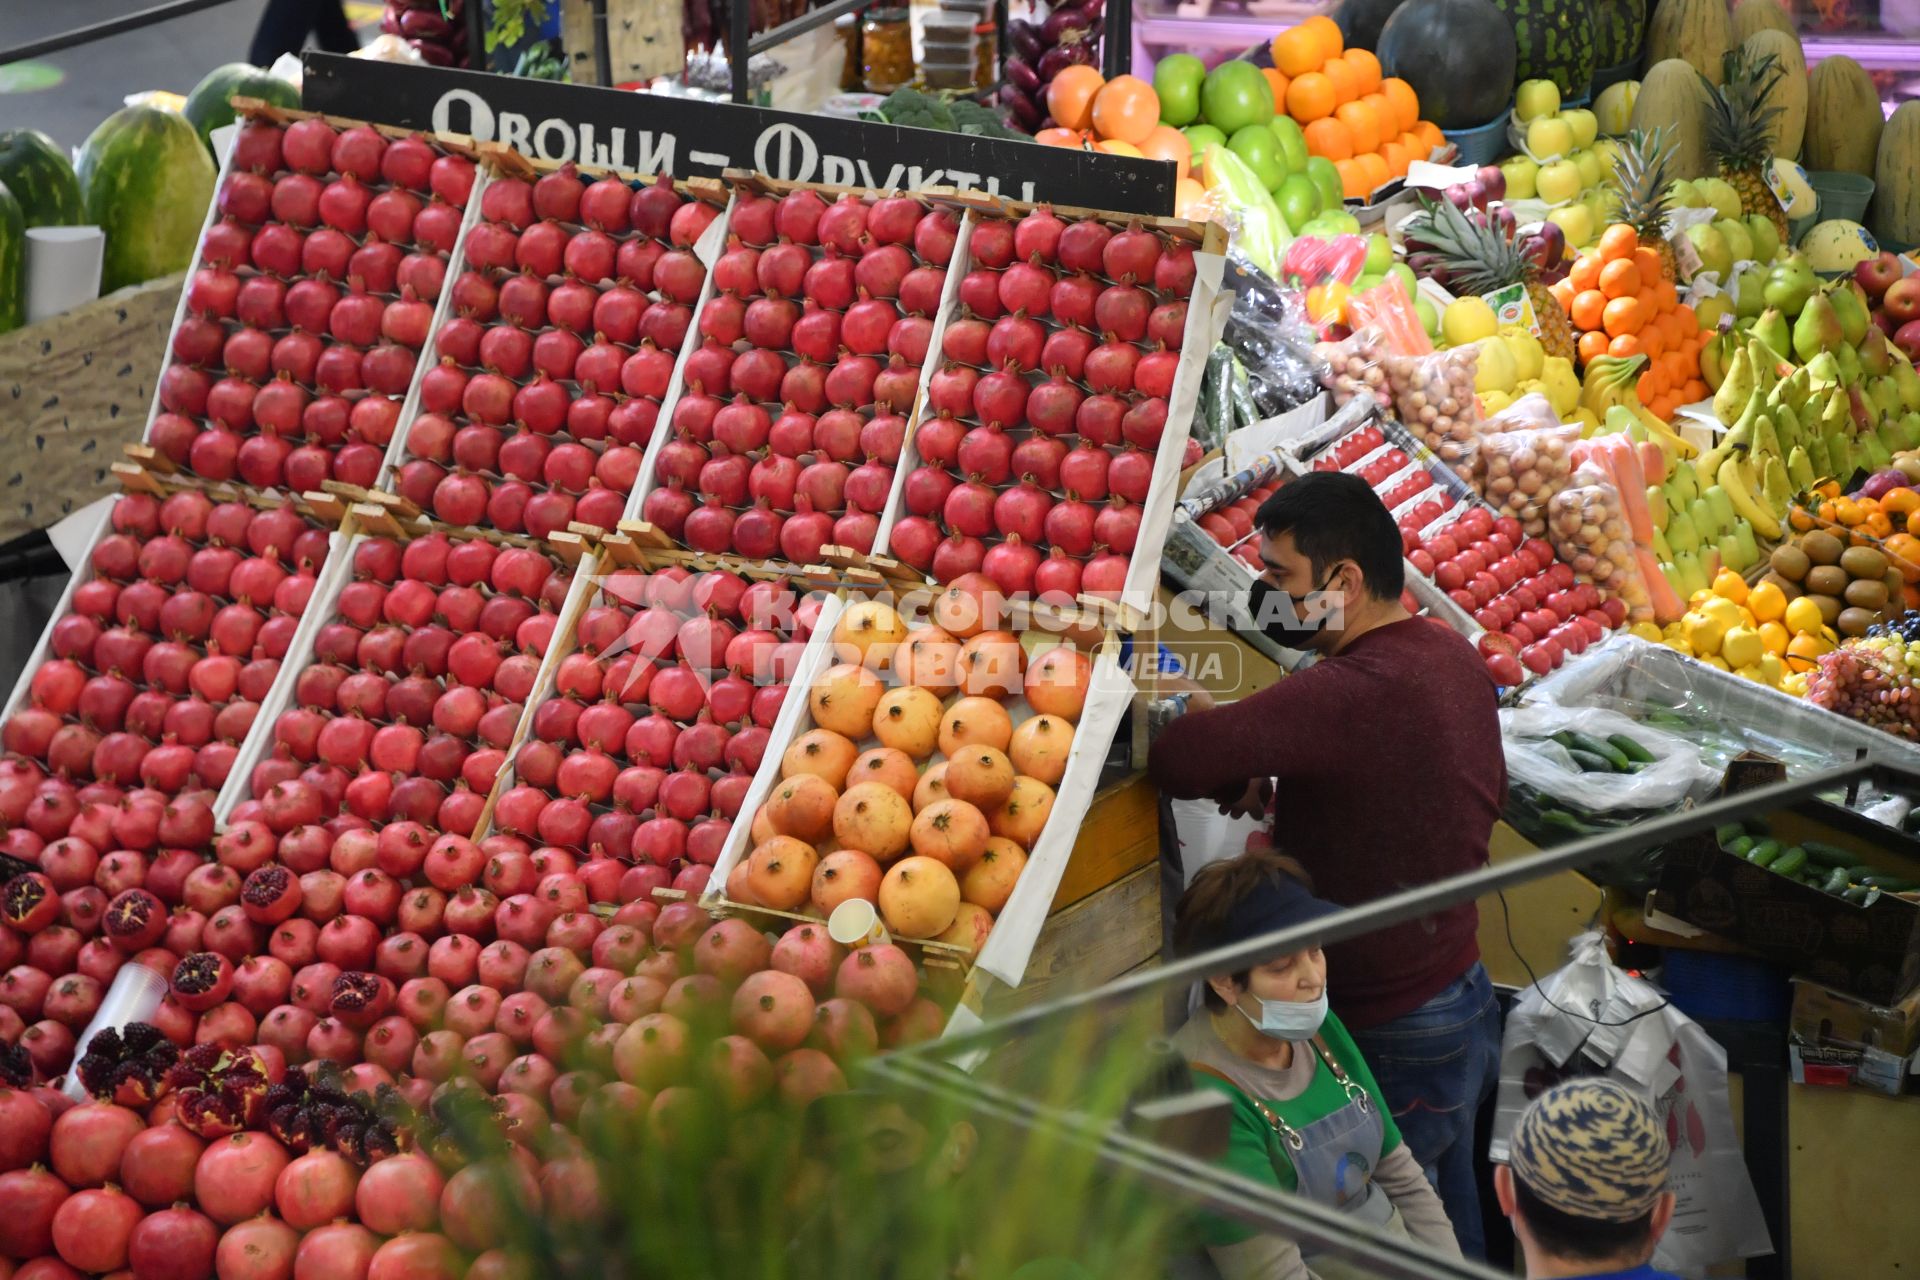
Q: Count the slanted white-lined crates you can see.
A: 8